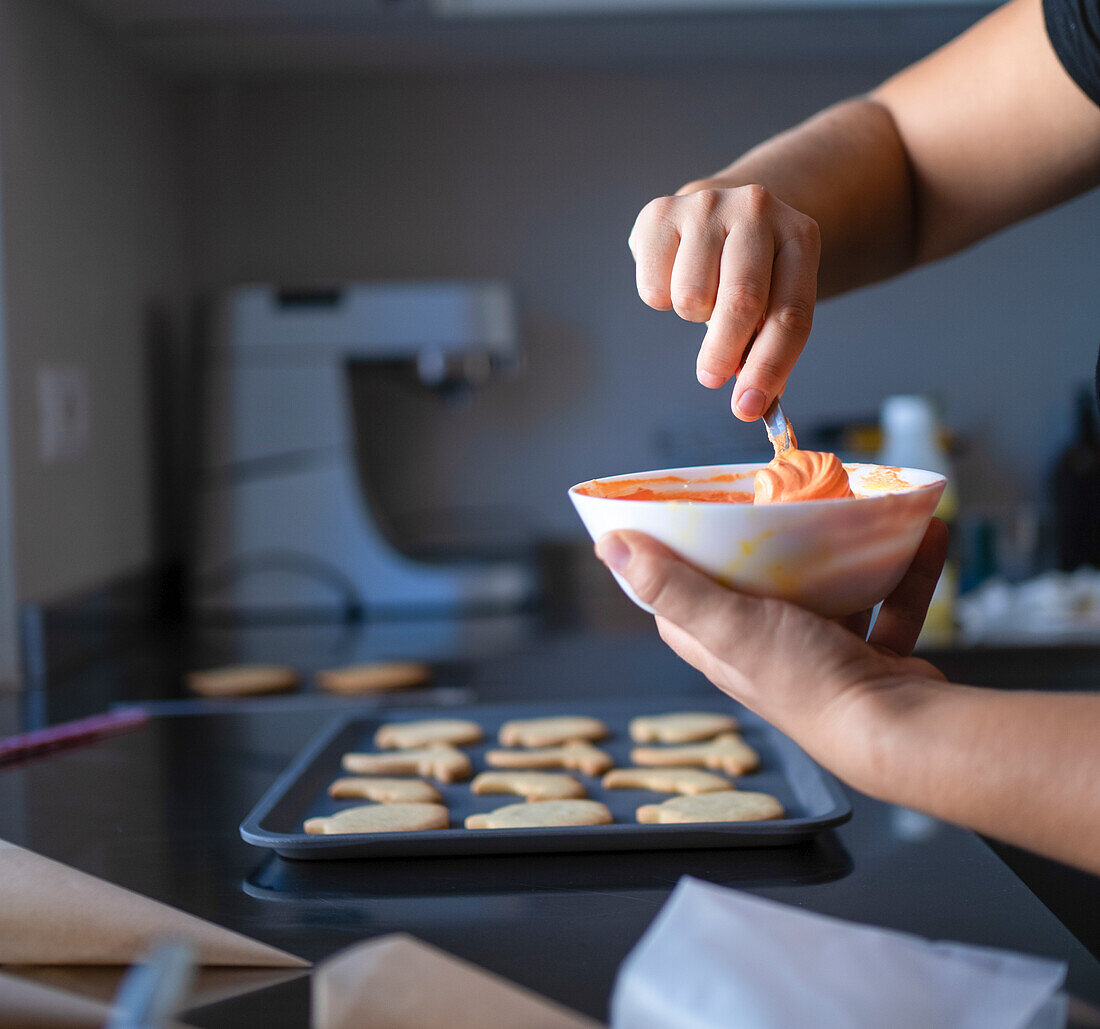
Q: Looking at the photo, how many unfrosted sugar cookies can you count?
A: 14